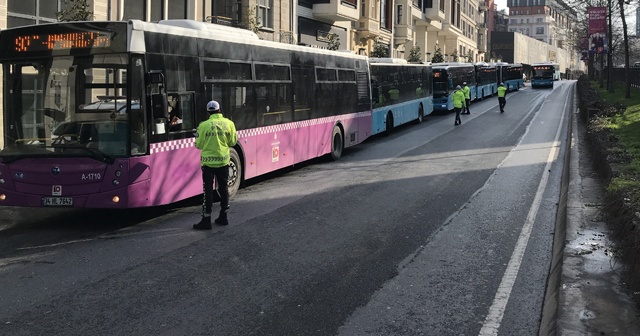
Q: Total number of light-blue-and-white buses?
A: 5